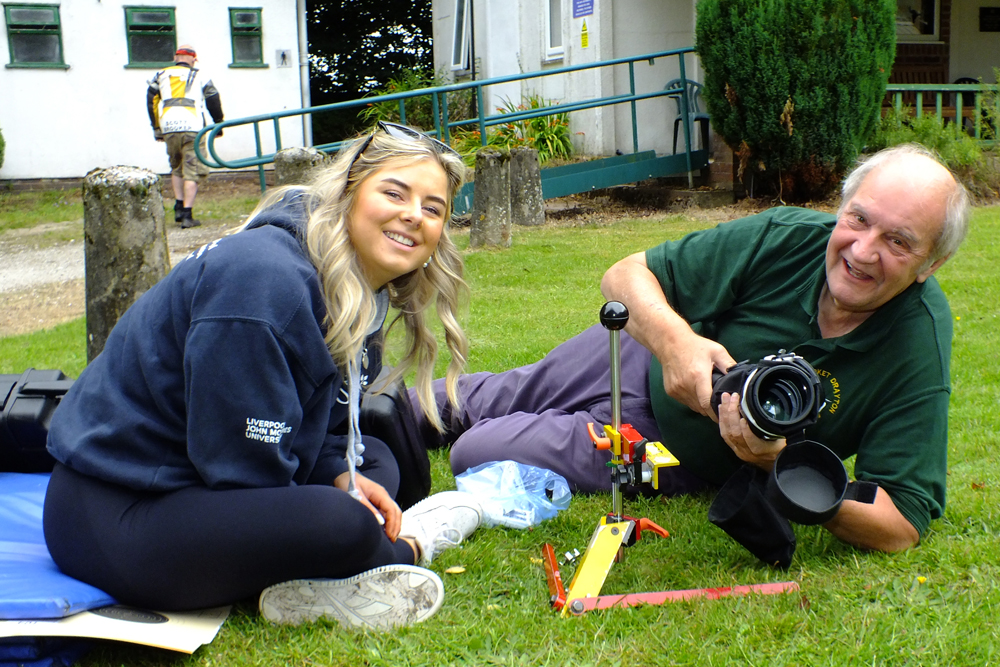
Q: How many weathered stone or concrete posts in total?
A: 4